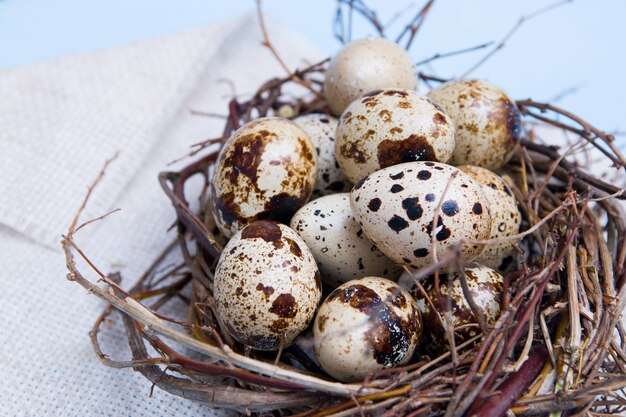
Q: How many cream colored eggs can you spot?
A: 11